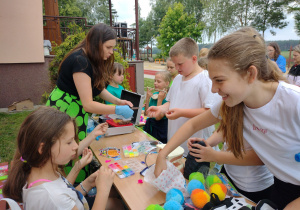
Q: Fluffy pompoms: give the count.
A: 8